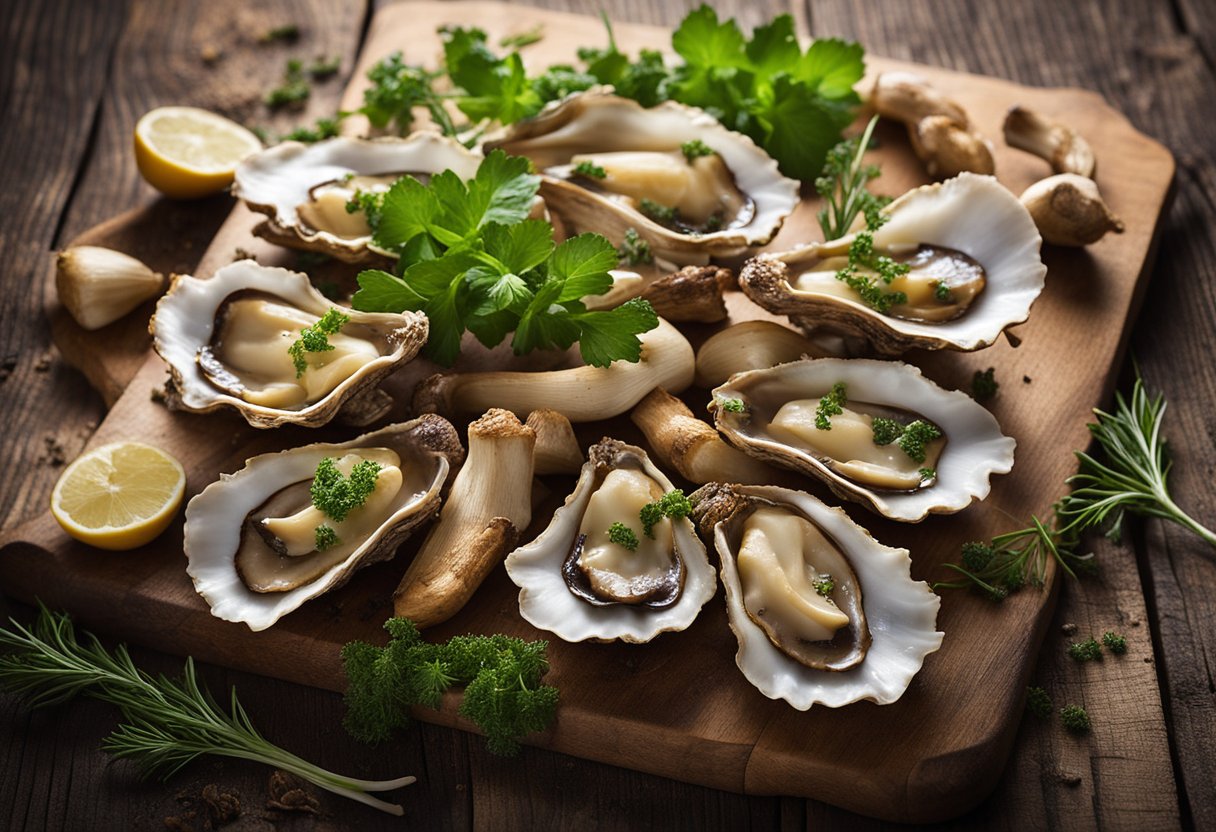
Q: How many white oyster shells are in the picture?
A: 8